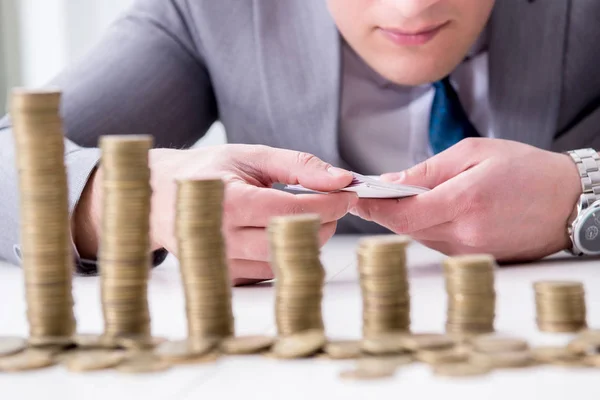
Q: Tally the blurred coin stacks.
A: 7